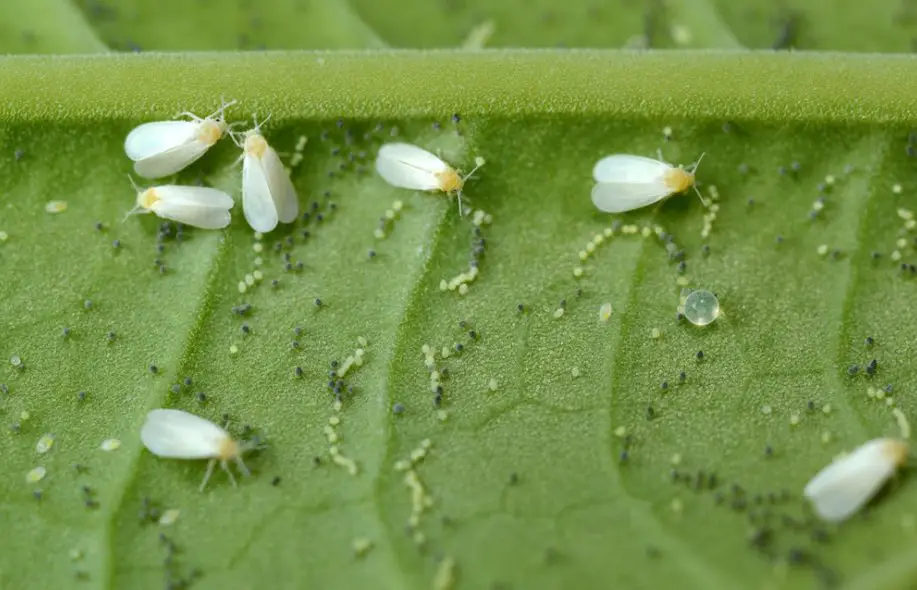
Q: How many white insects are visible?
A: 7